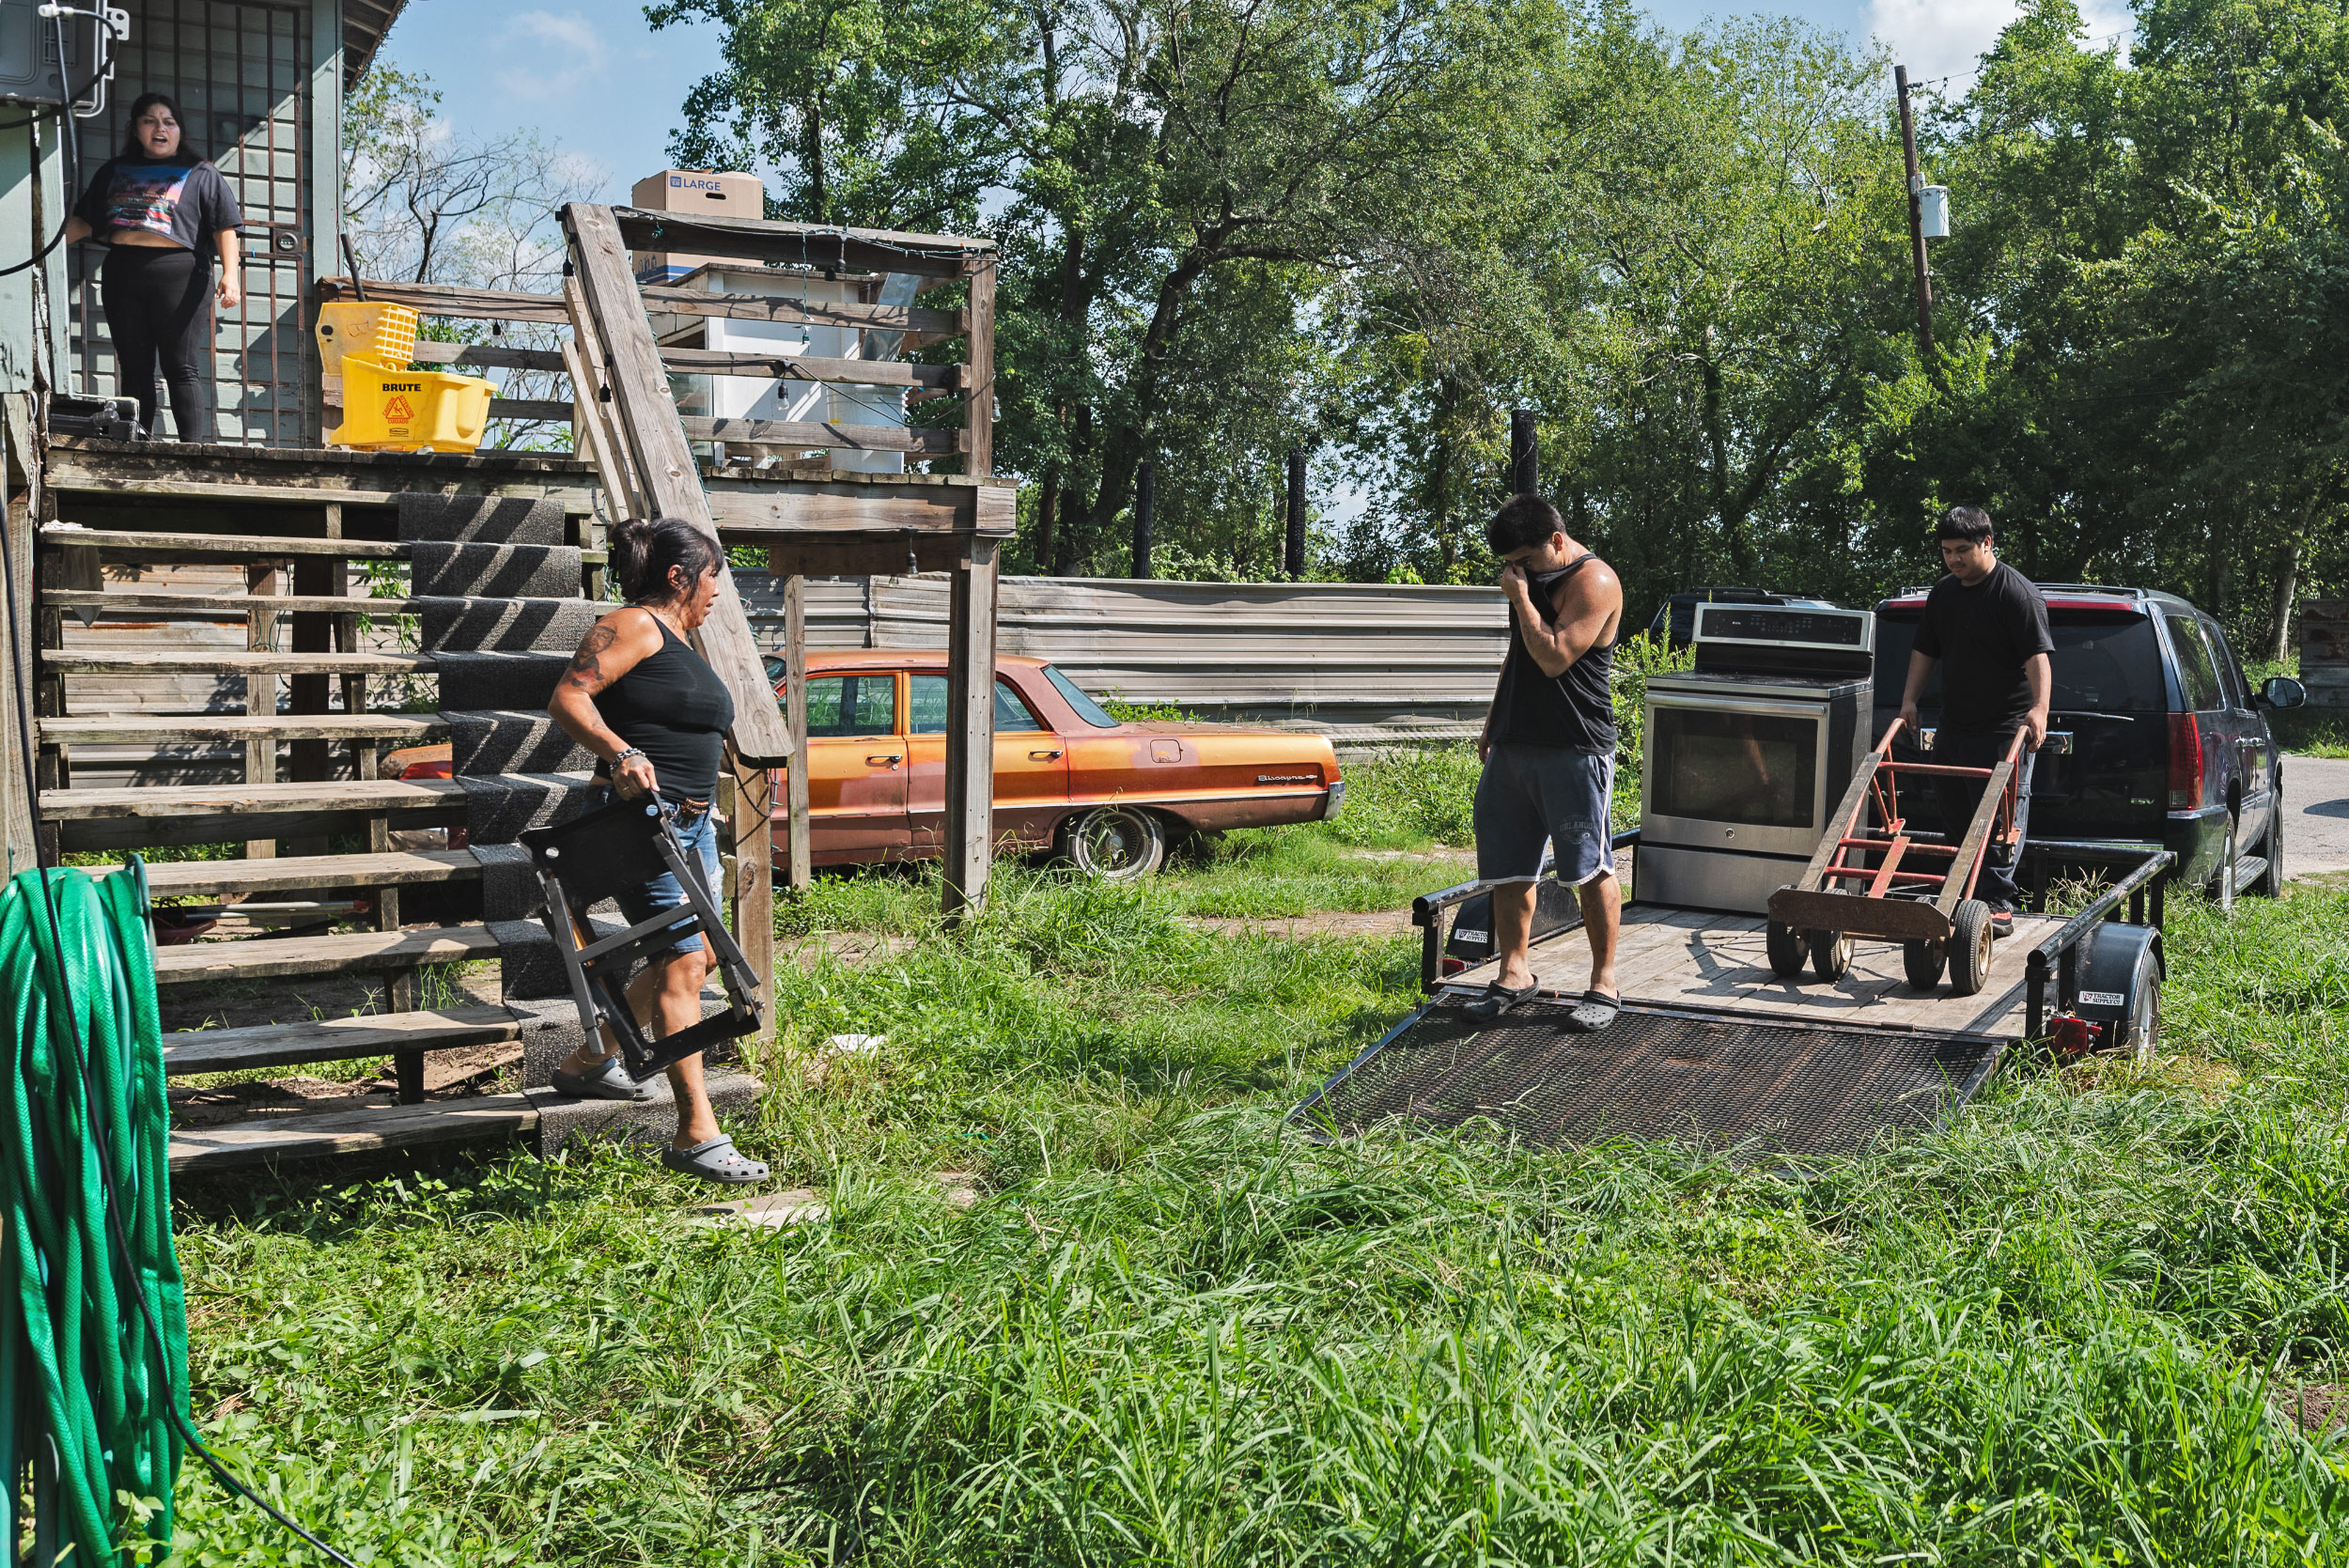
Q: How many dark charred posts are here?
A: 3